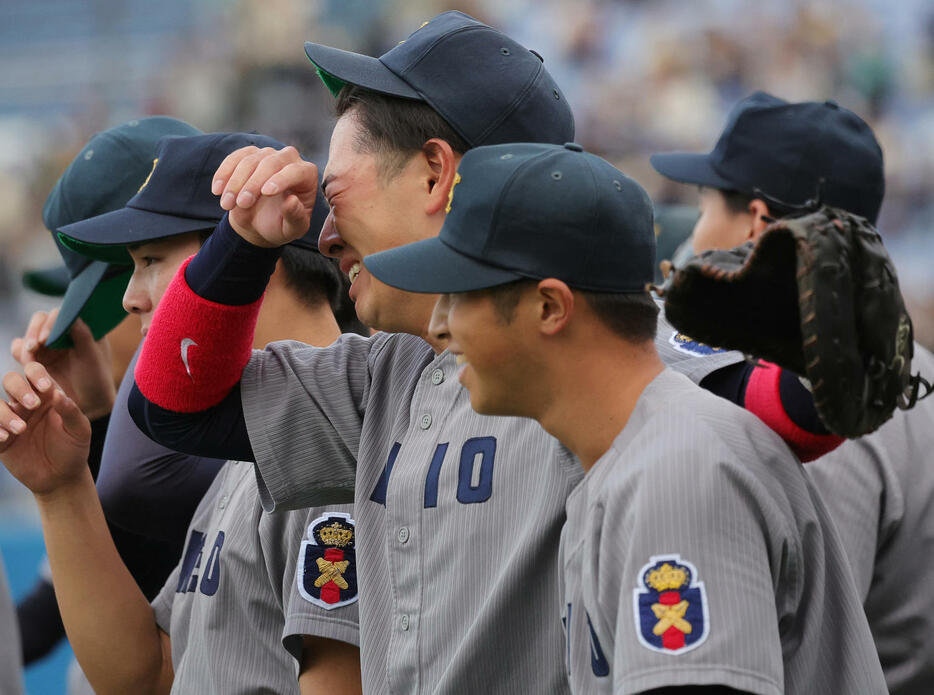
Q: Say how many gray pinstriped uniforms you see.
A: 4